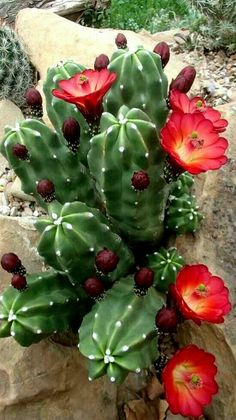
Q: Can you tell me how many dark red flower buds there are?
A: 15